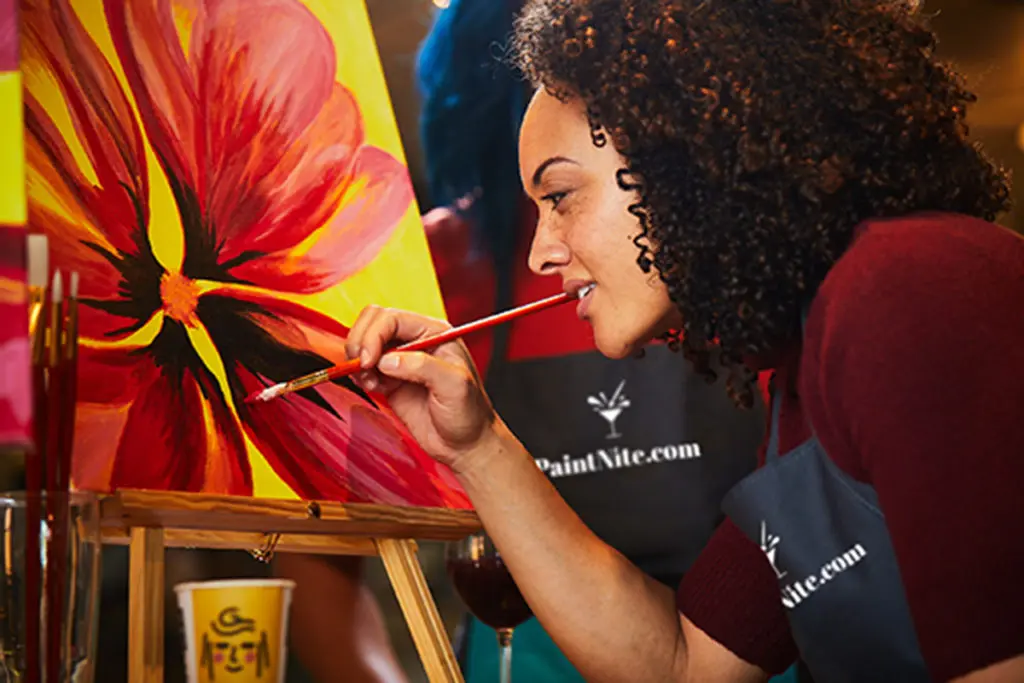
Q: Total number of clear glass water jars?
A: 1